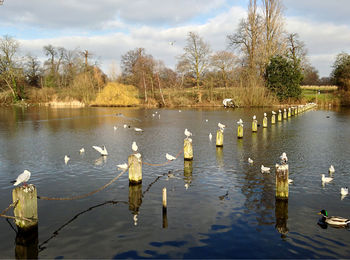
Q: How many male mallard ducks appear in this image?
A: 1